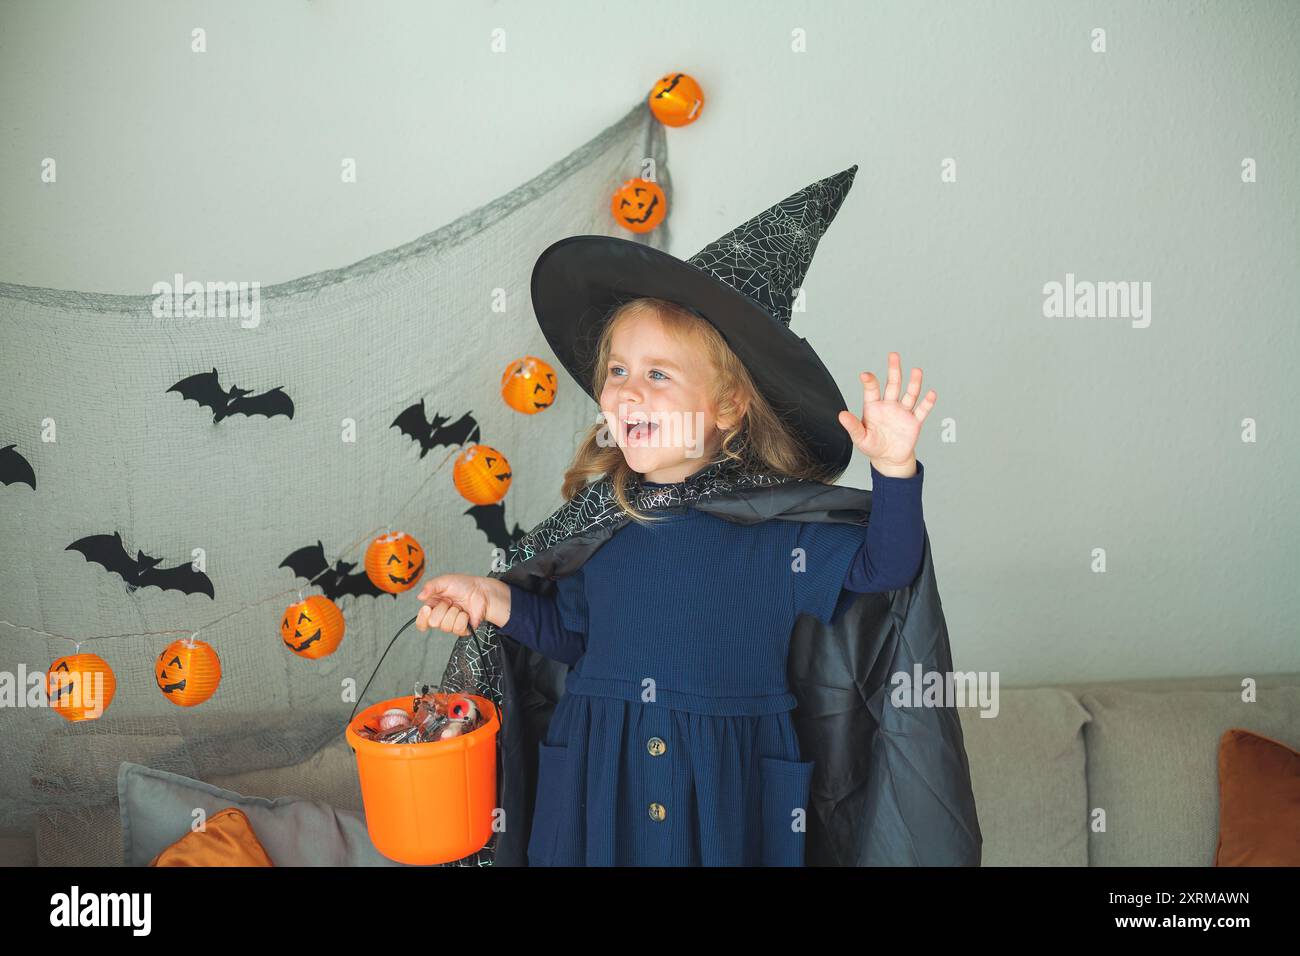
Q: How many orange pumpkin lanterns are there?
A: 8